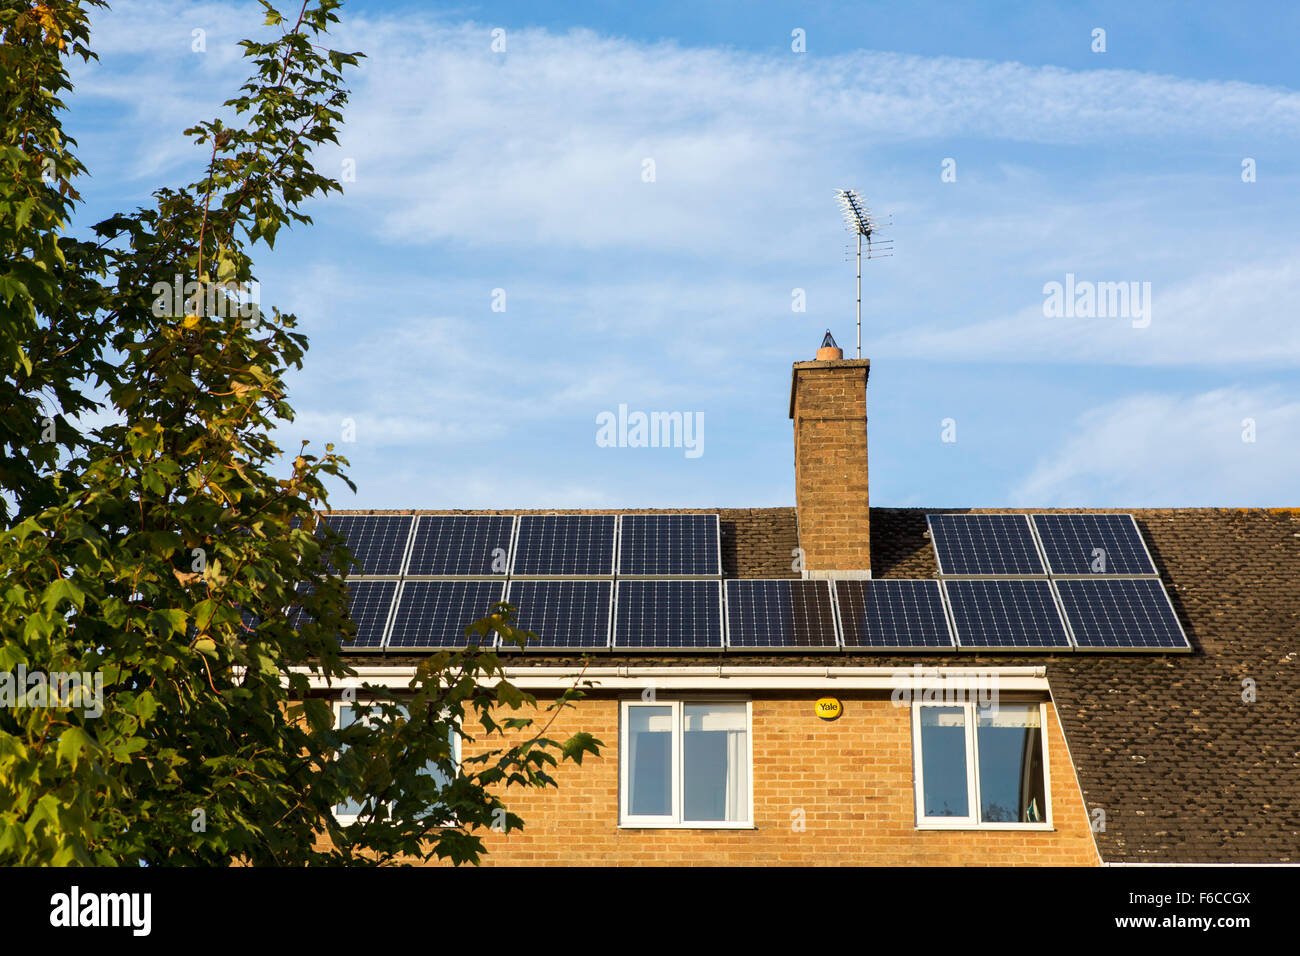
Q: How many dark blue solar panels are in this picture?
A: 14